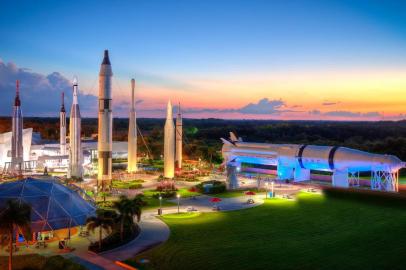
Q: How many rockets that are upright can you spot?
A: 7